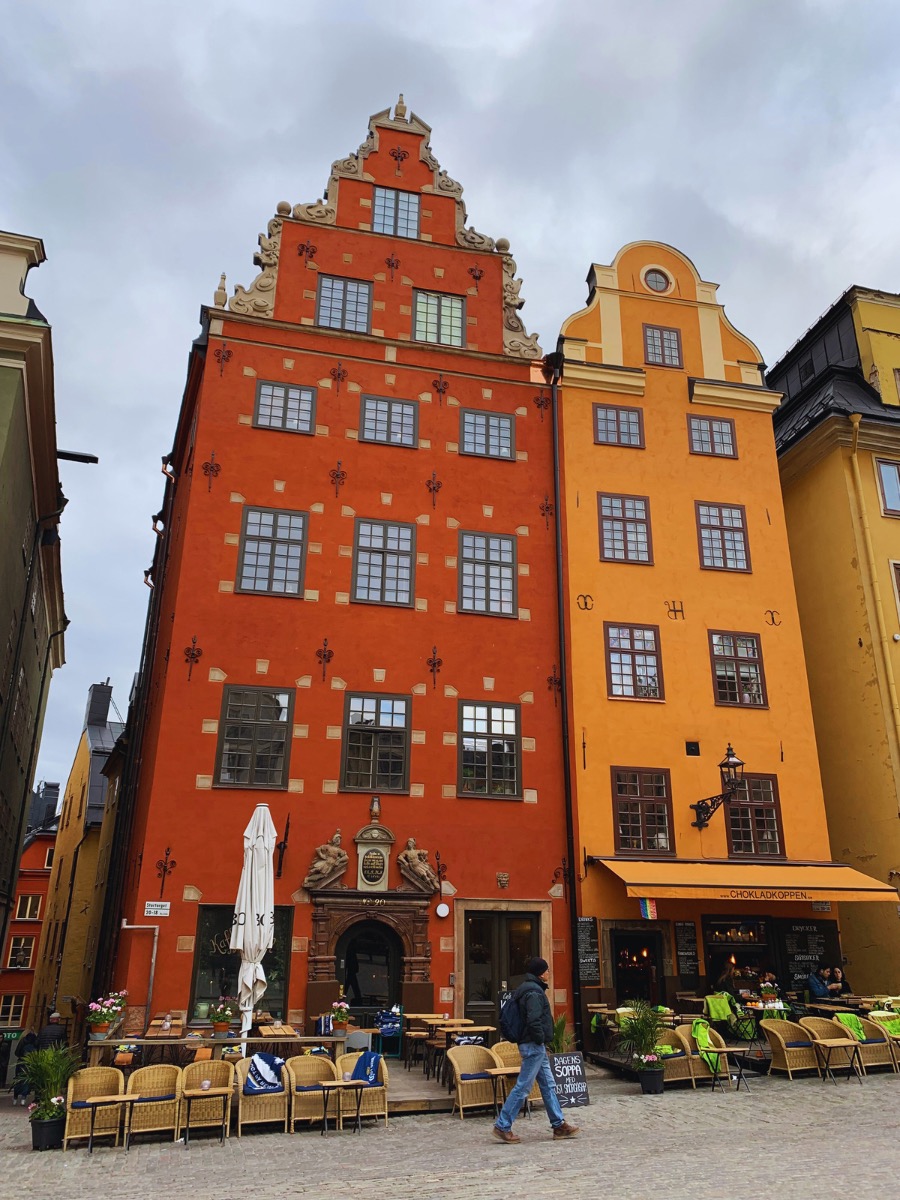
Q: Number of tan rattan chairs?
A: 14